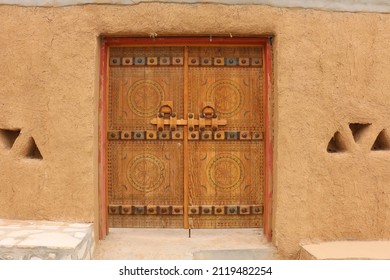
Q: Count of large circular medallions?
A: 4